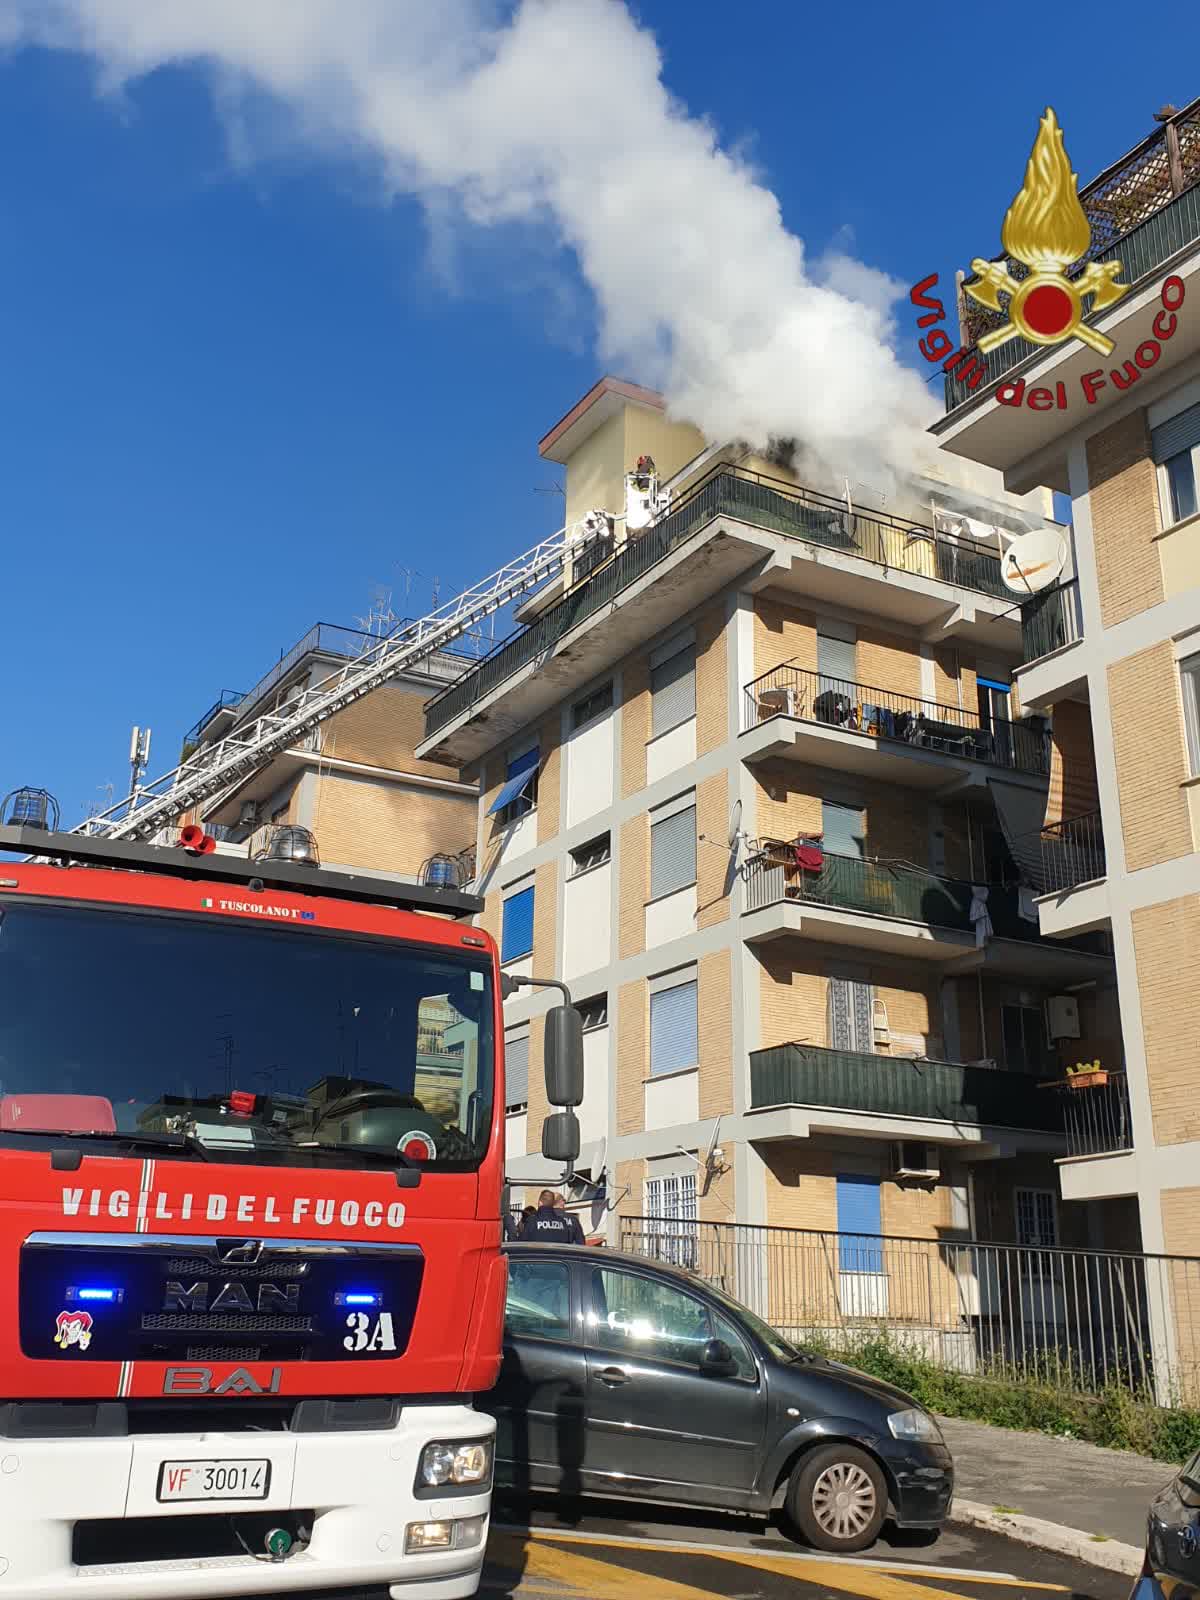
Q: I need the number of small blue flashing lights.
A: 2